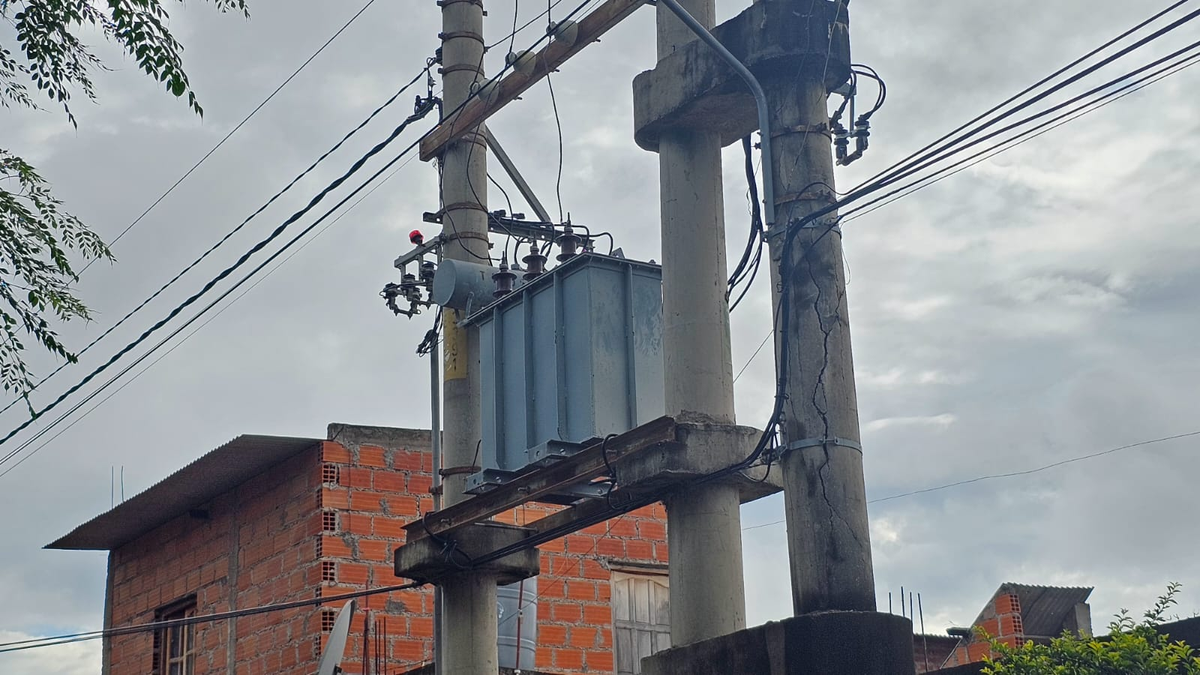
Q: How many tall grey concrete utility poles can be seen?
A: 3